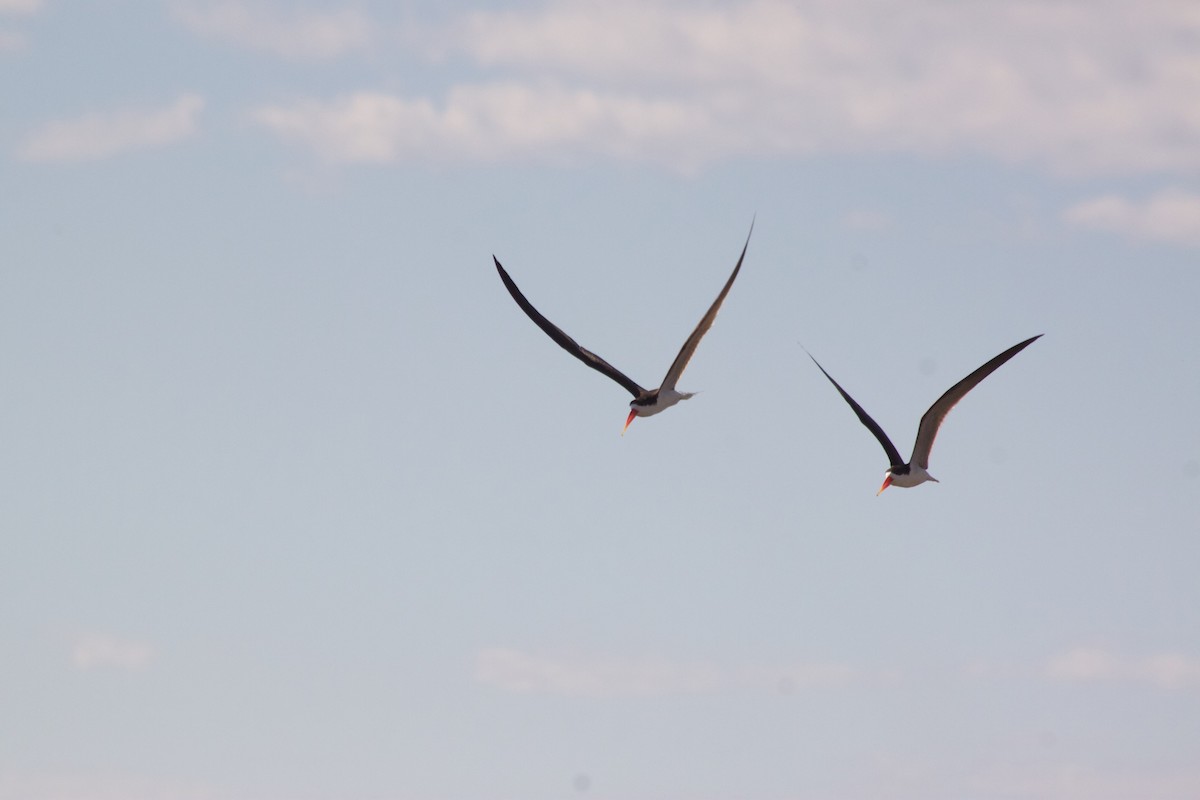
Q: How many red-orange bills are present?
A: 2